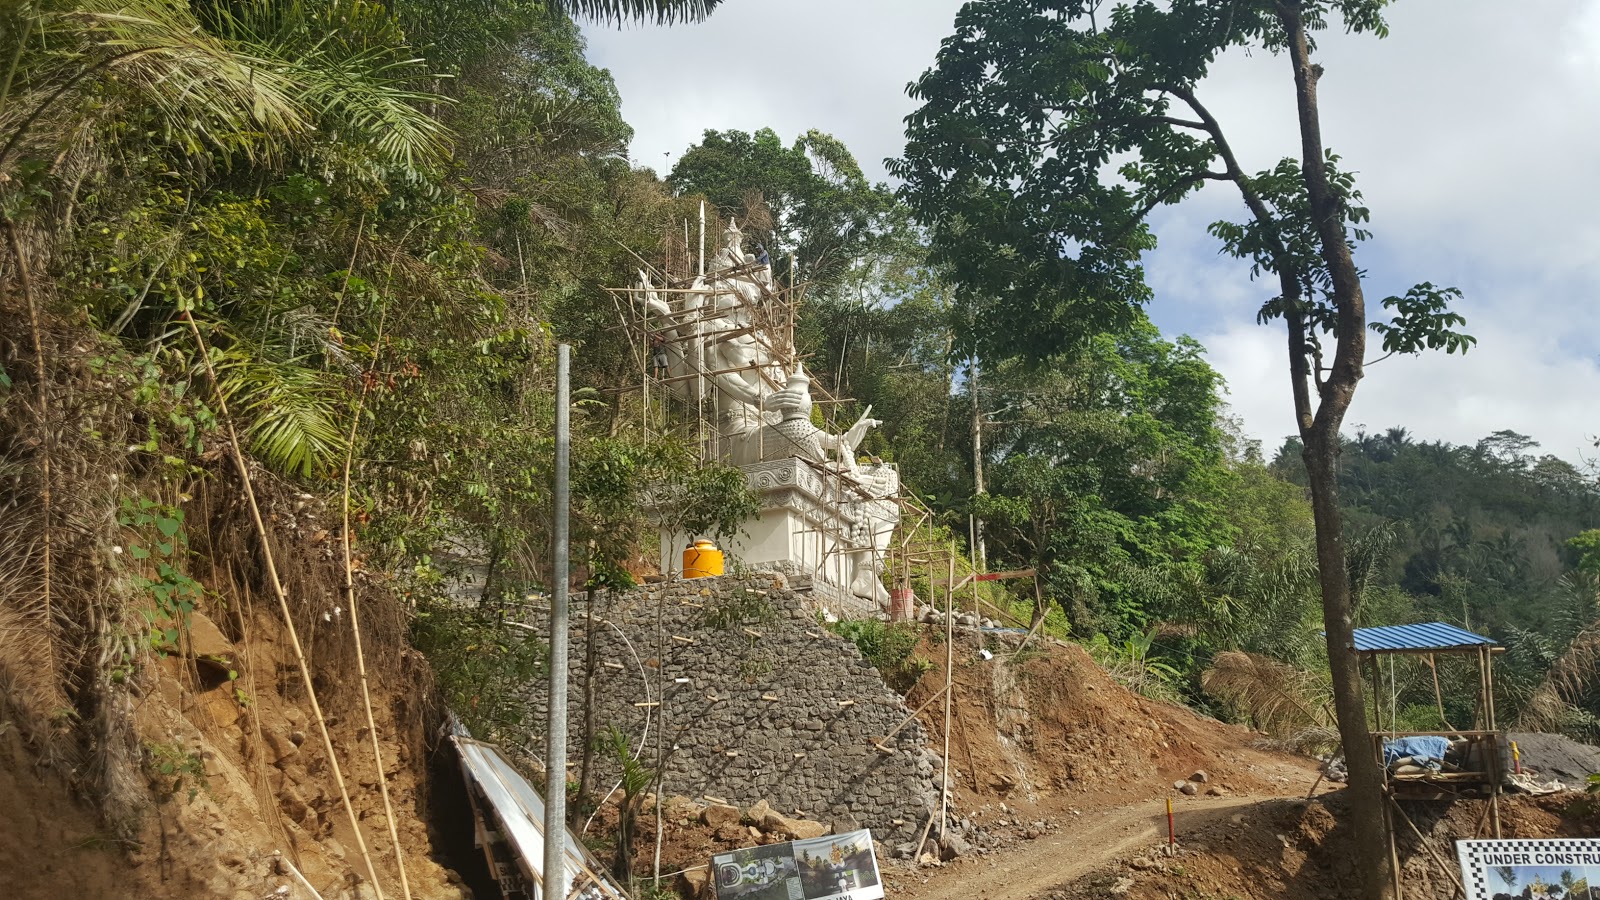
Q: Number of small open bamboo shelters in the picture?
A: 1